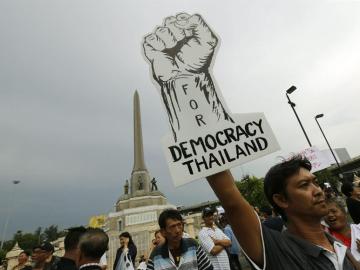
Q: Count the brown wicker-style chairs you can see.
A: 0